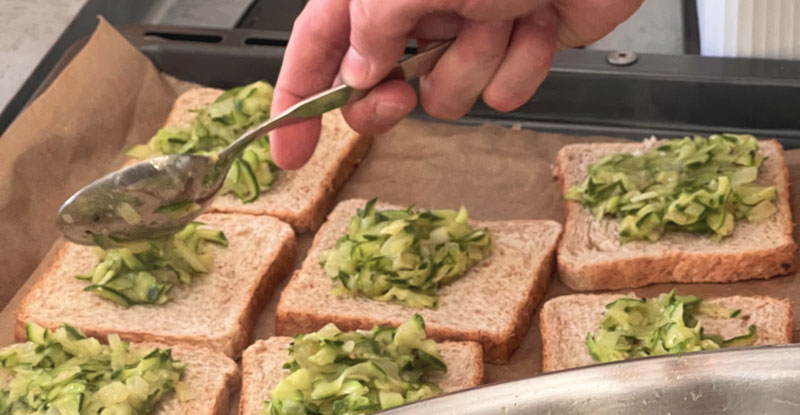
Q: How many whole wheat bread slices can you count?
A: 7